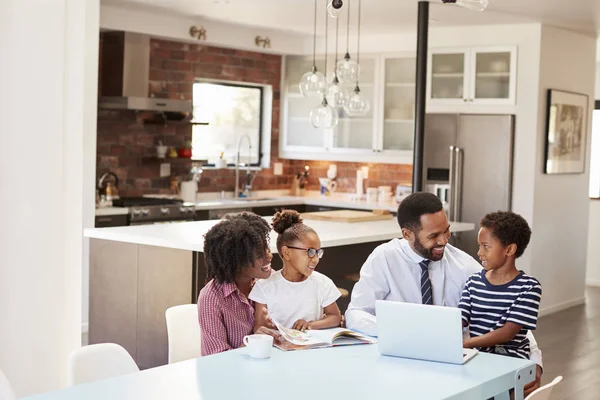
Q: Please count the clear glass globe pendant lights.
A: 5